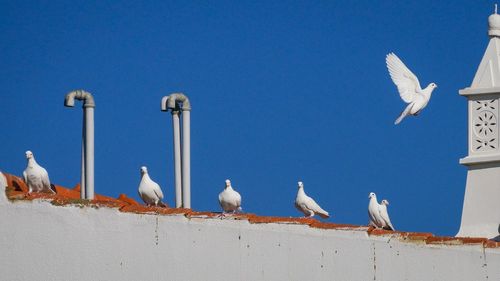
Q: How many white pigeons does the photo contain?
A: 7